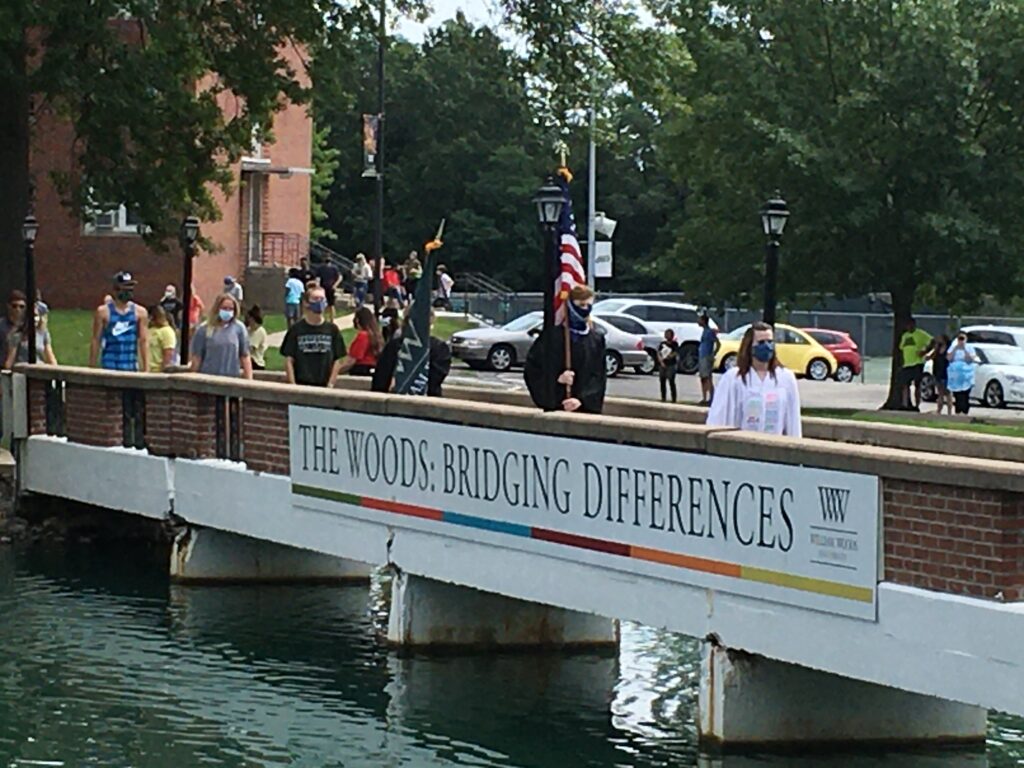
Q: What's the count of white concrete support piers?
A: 3